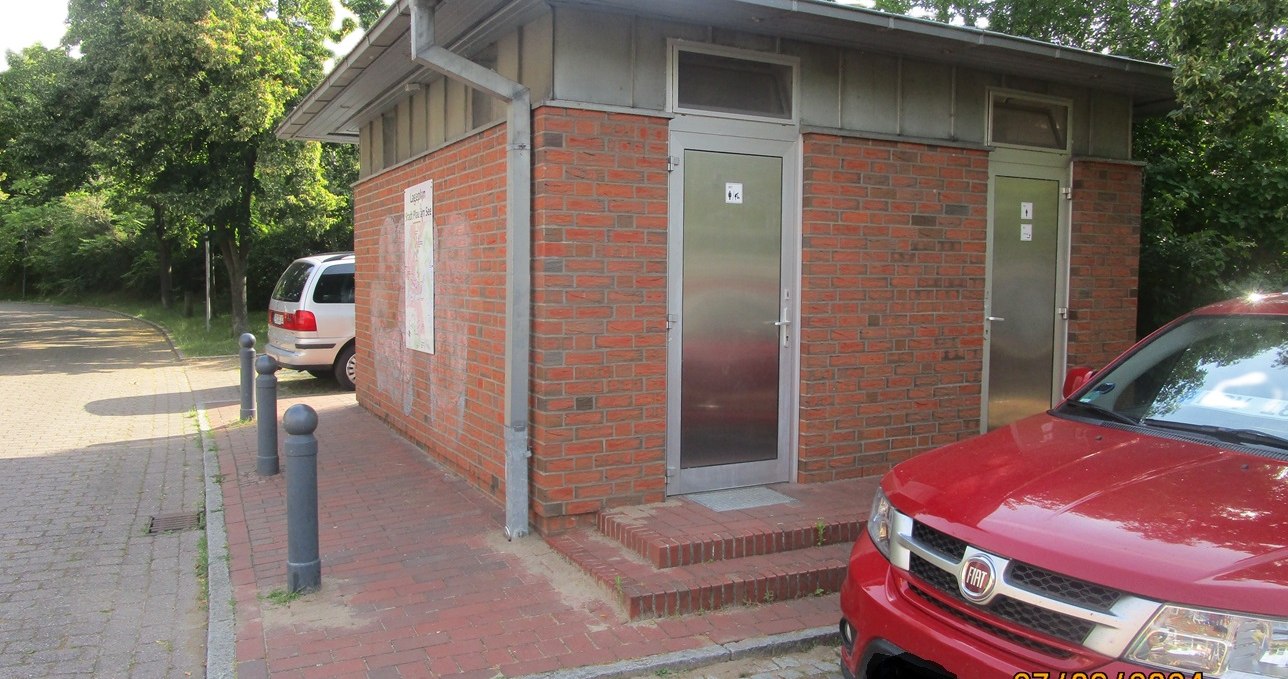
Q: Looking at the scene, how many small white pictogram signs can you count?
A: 3